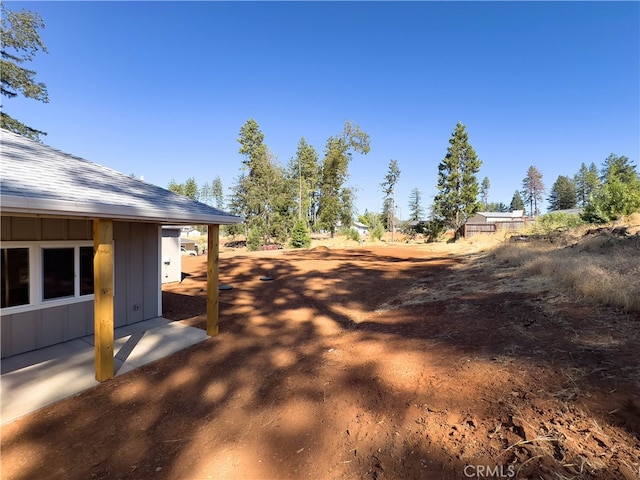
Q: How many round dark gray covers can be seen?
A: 2